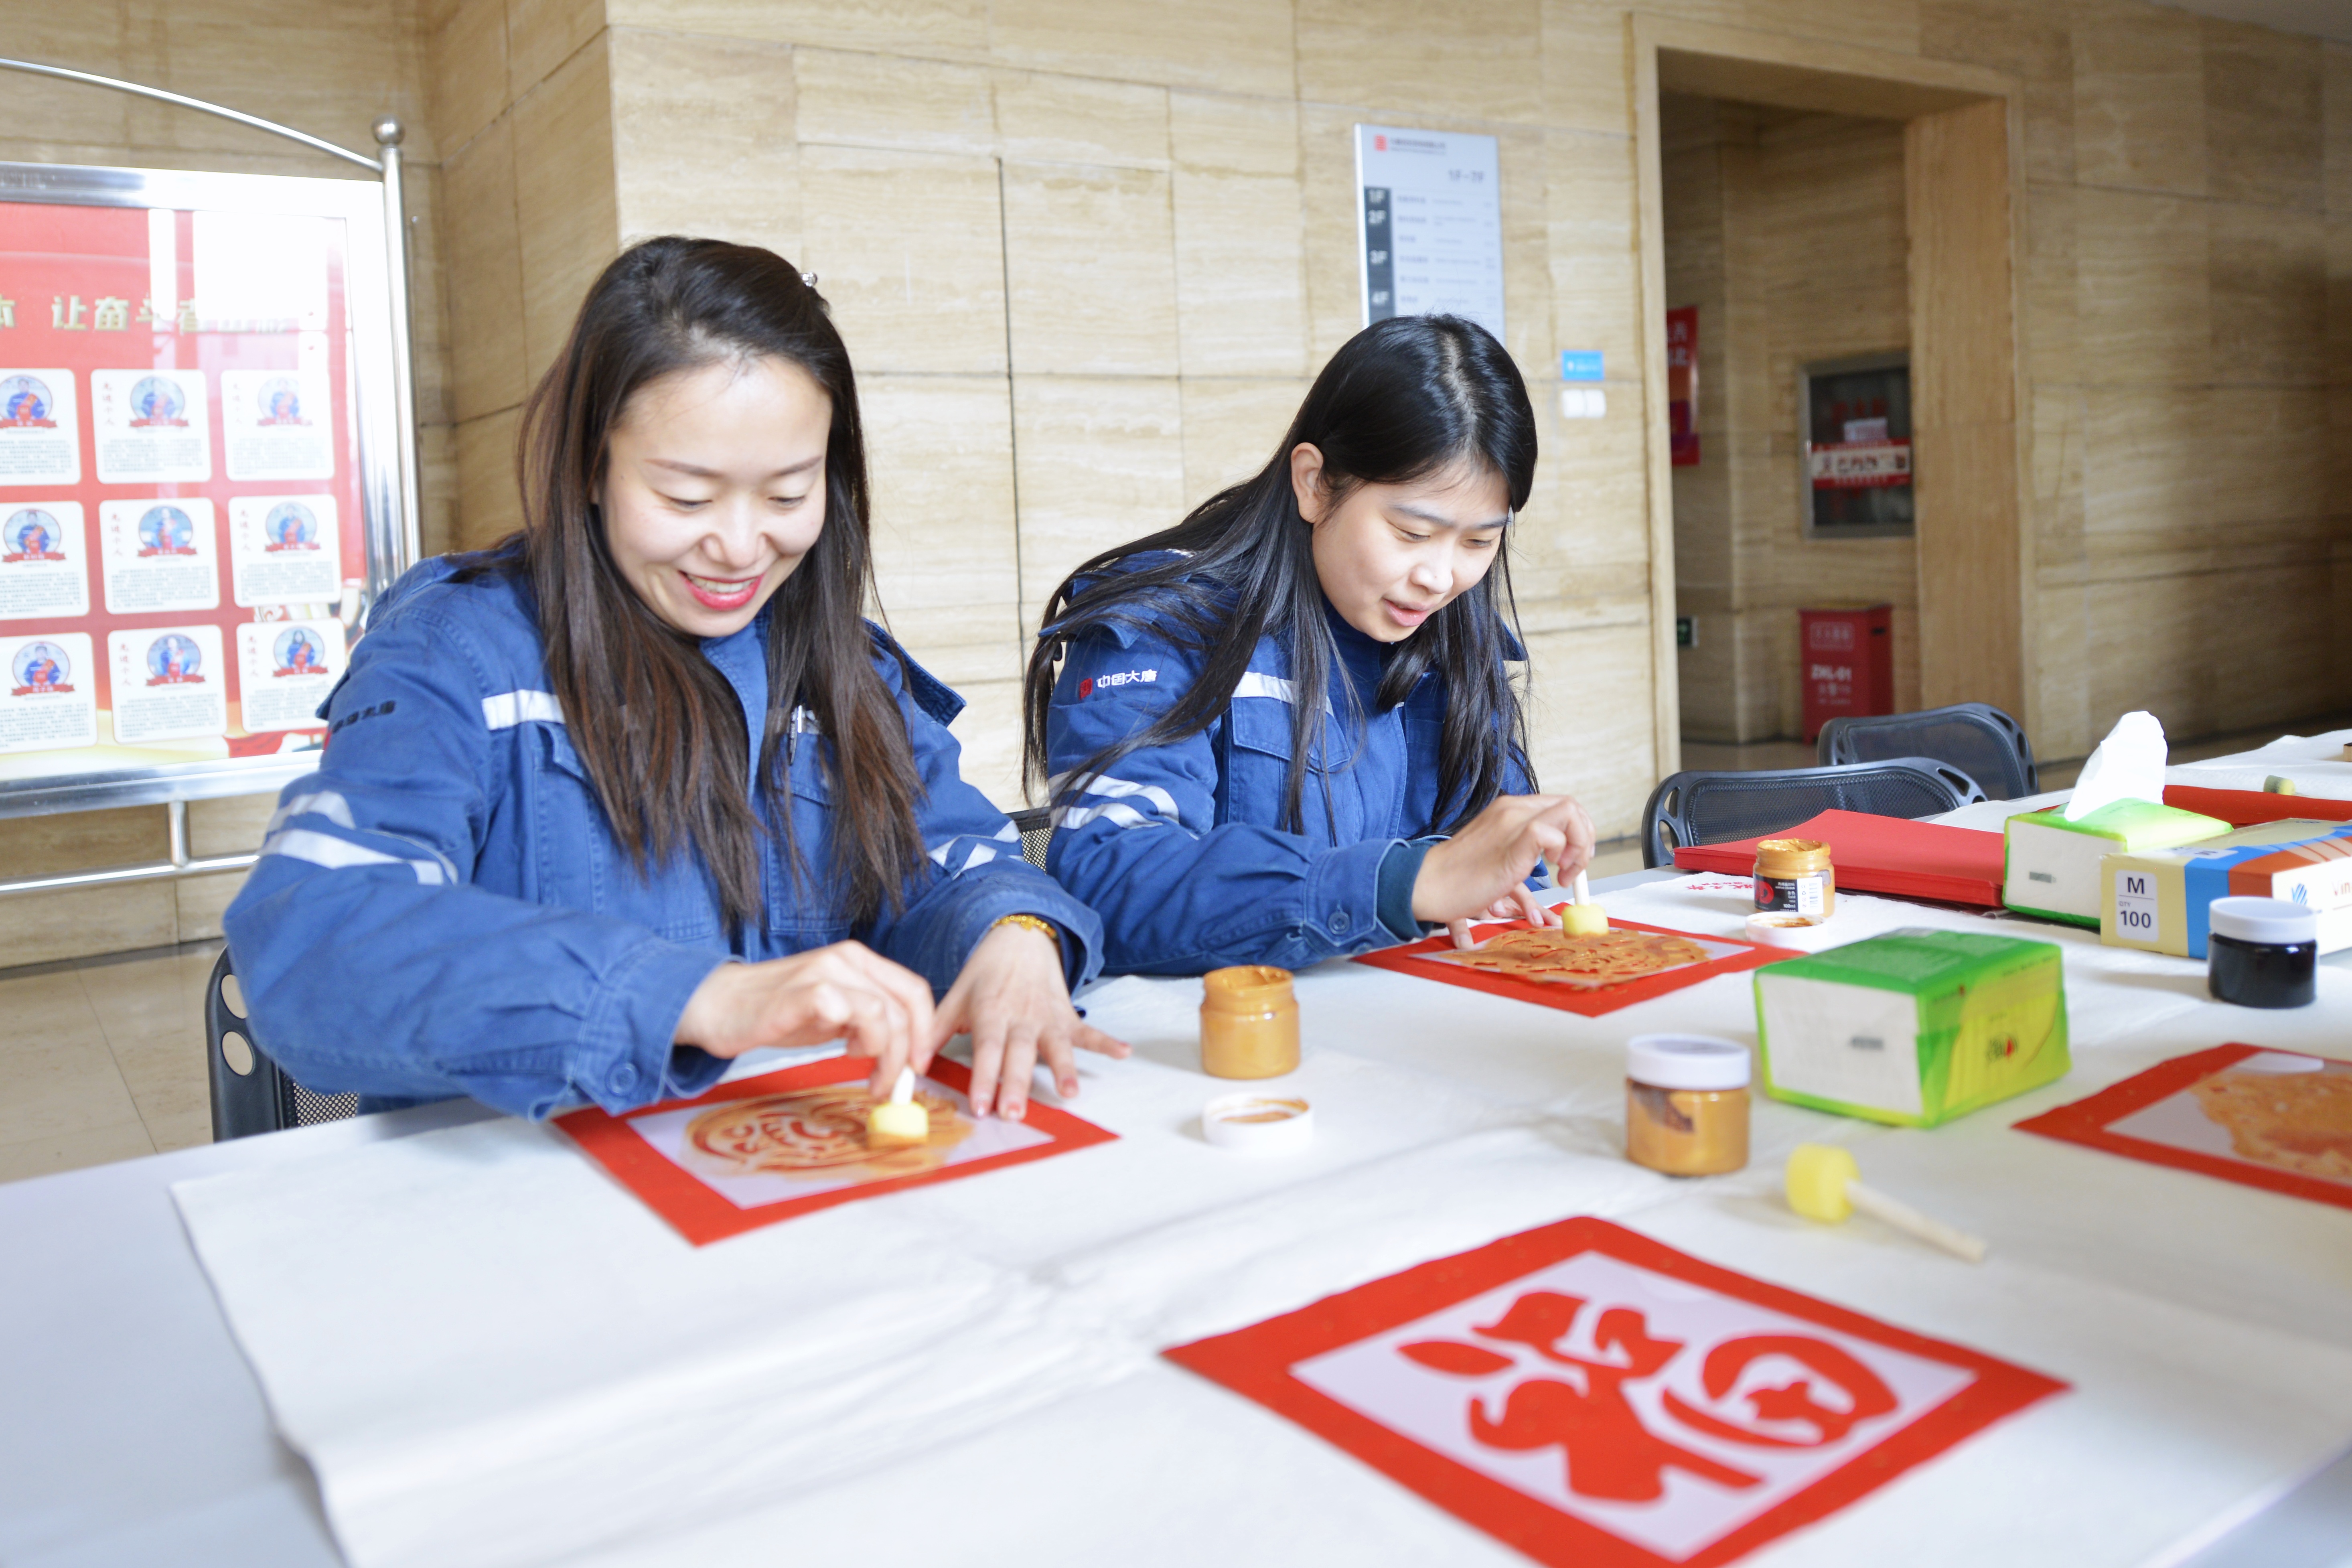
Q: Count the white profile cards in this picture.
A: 9